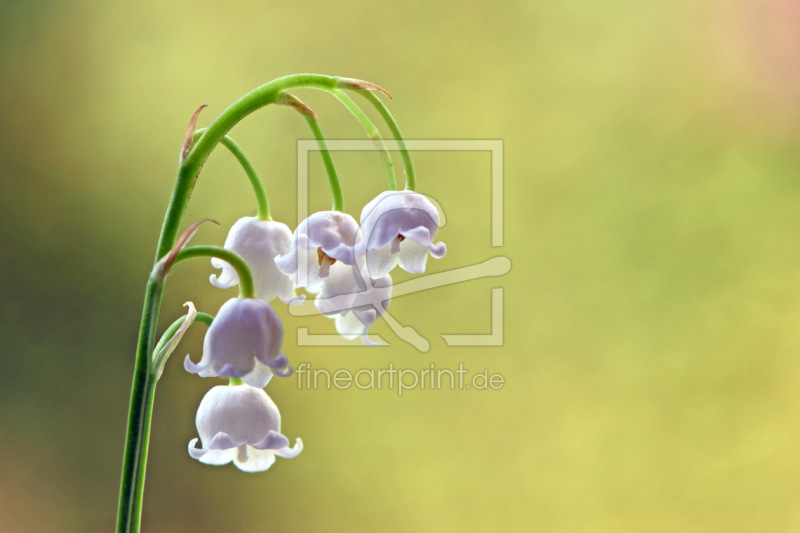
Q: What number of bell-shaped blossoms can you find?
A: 6